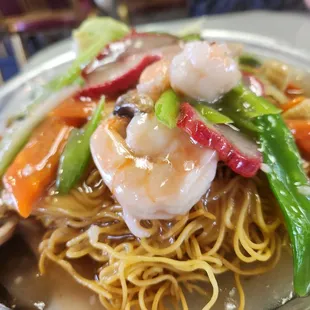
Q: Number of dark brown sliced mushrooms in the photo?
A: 1